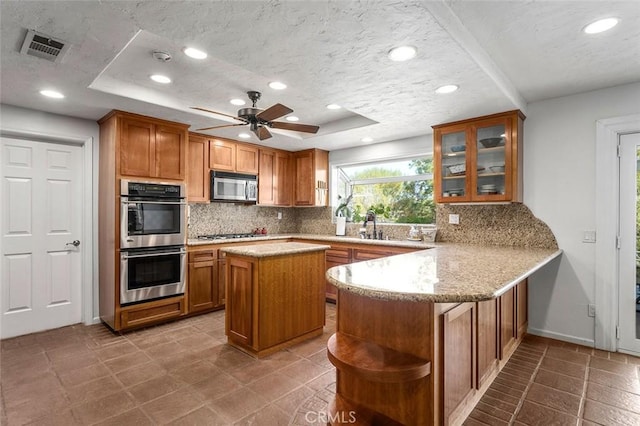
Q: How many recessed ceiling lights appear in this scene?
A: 12